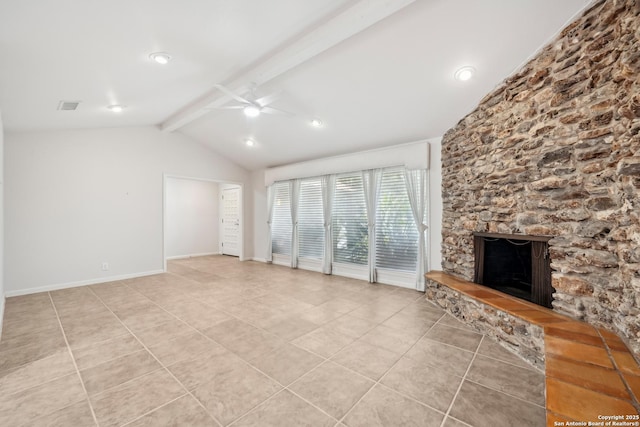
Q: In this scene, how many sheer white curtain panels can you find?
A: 5